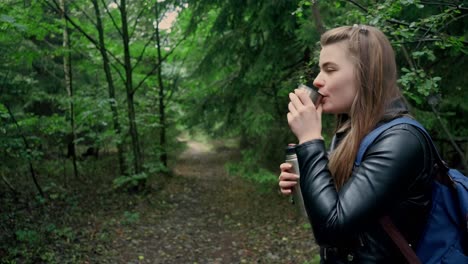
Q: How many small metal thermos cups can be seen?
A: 1